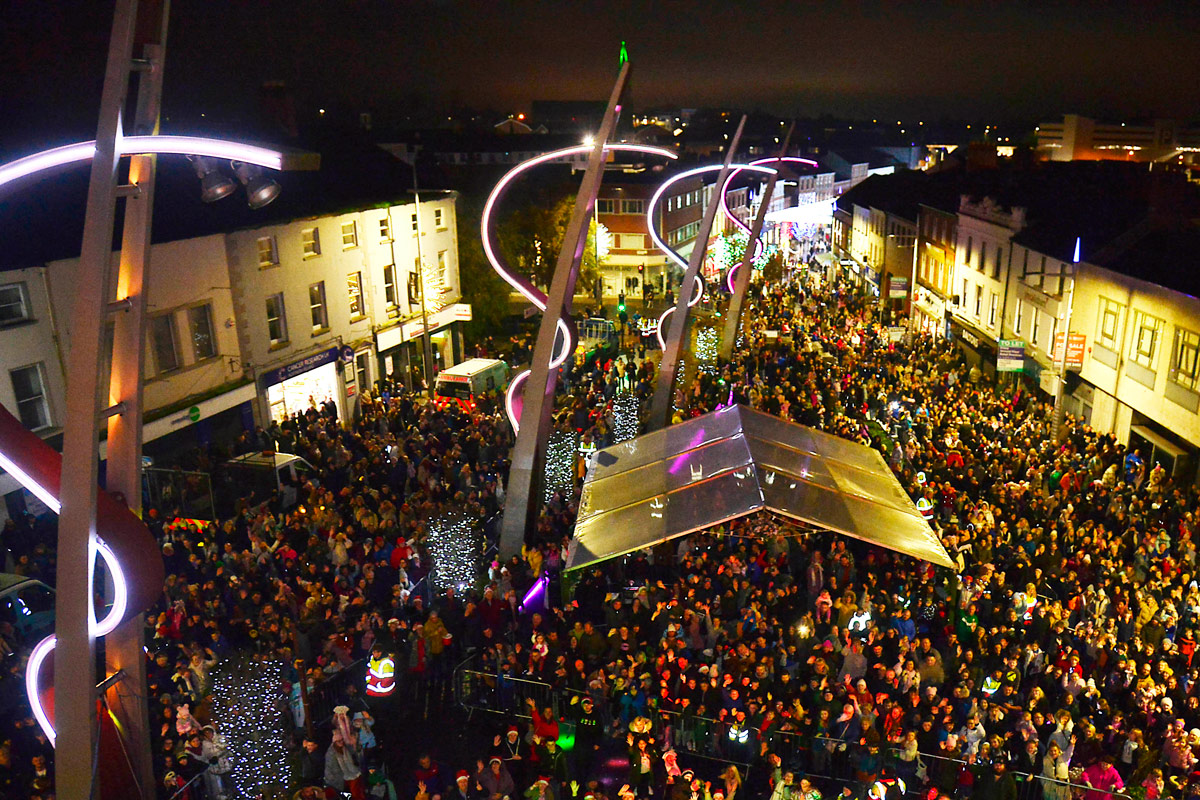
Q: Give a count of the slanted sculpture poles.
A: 4